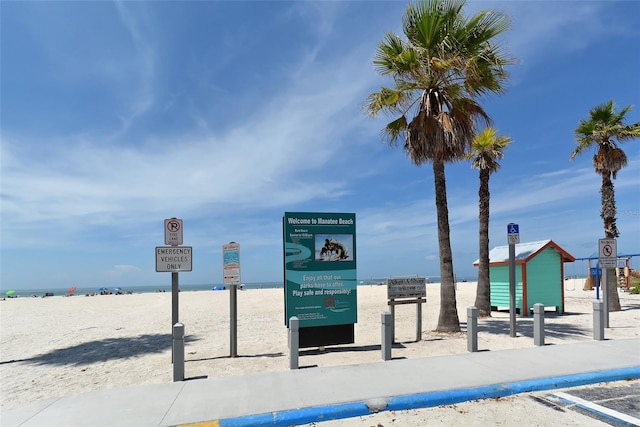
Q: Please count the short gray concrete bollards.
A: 6